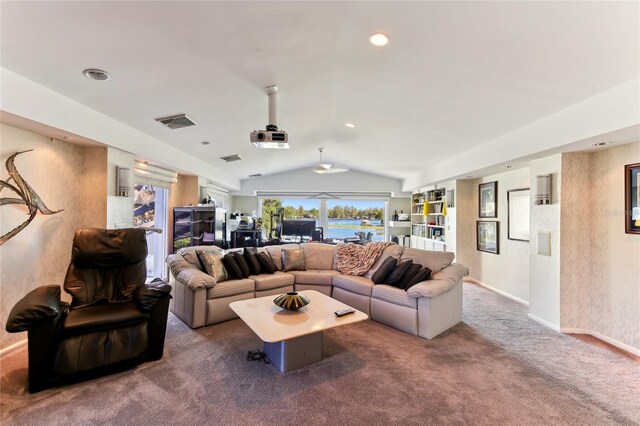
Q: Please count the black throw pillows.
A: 8